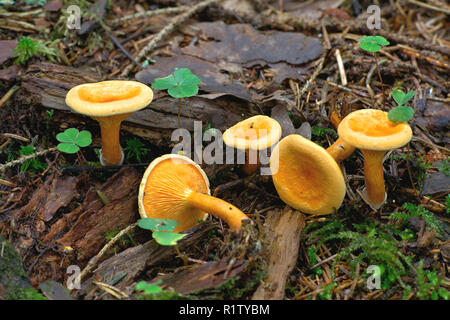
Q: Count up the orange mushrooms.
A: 5